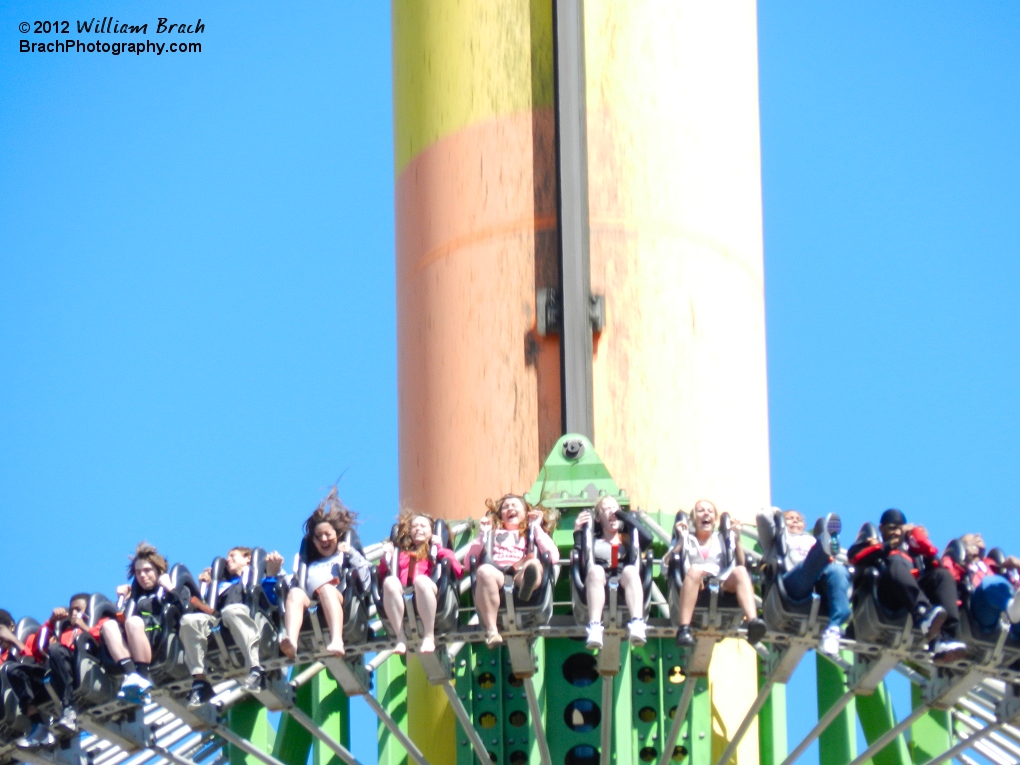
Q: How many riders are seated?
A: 12